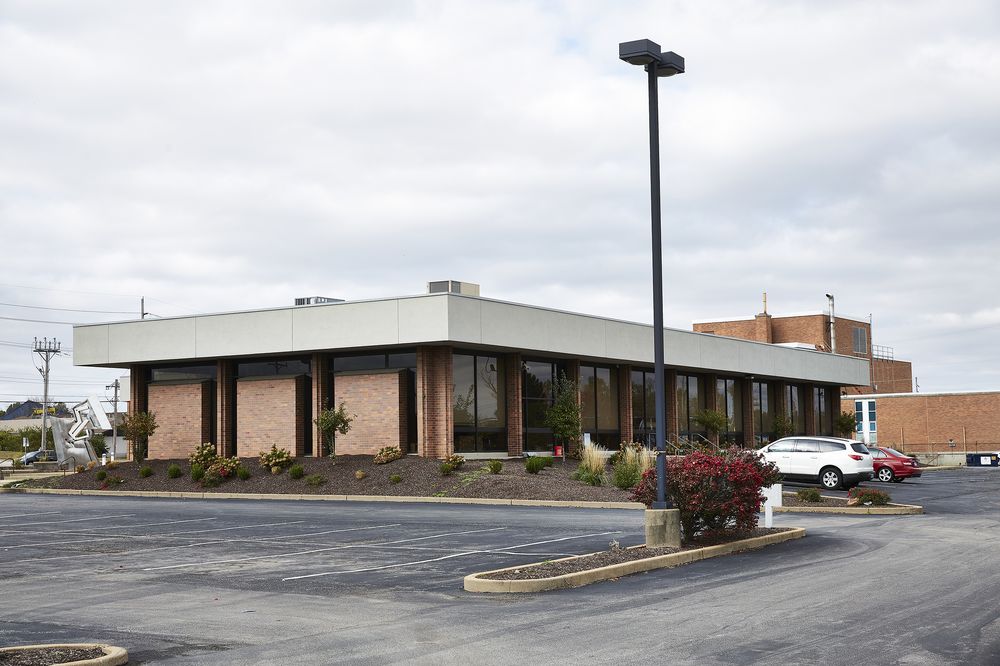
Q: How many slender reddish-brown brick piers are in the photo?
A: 13